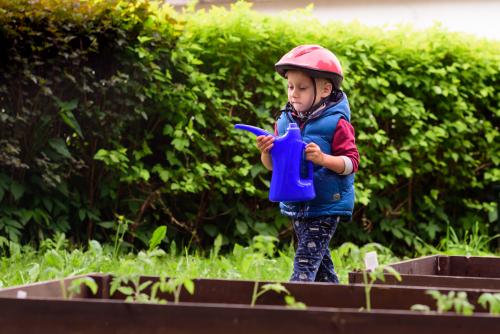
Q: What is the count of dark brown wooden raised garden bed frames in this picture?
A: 2